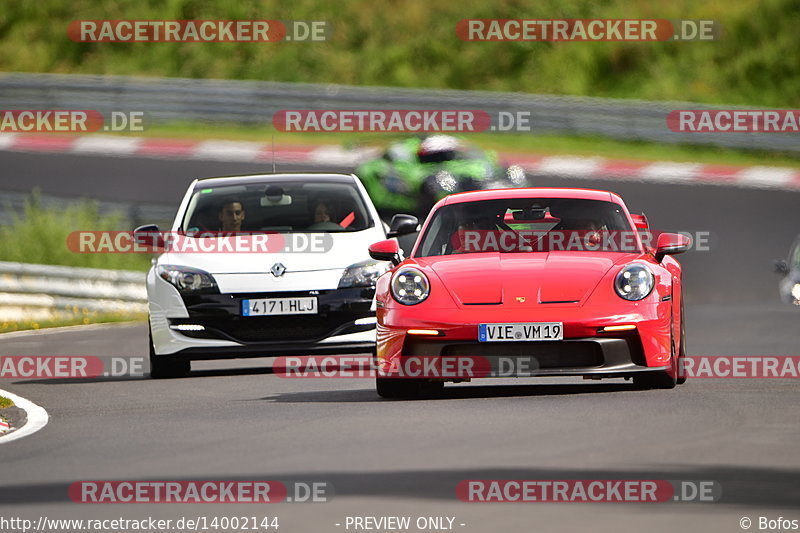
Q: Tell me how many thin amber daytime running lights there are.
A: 2